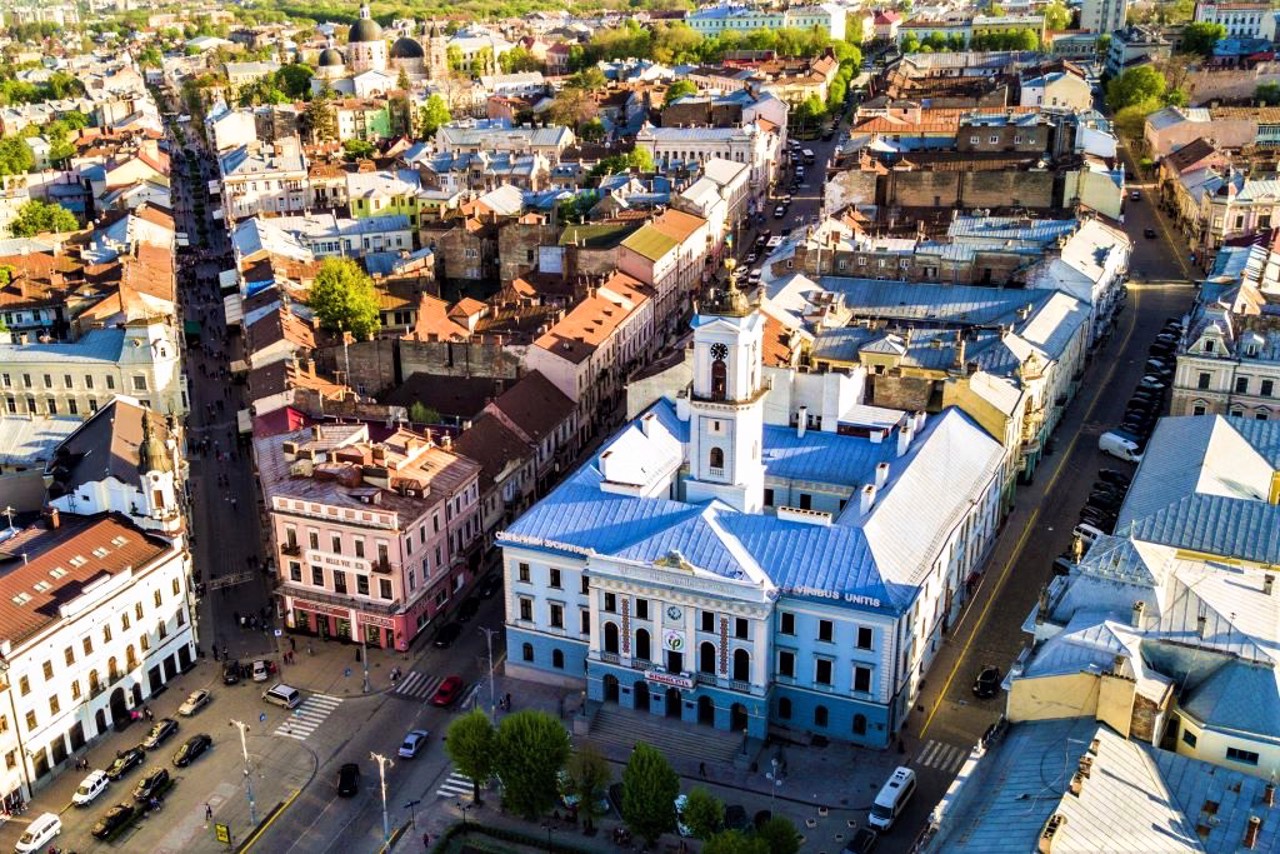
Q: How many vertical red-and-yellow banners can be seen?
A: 2